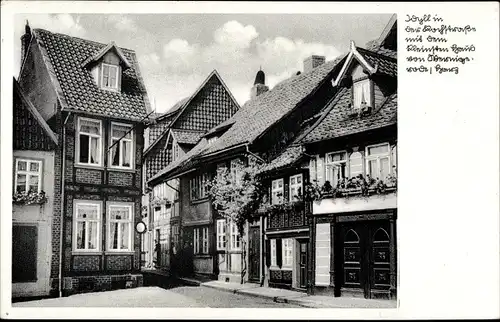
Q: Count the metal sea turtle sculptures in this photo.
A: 0